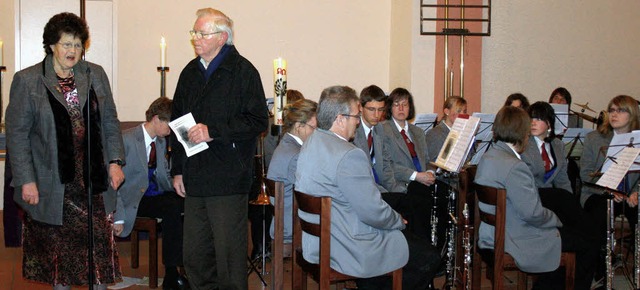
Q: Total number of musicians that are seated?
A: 12